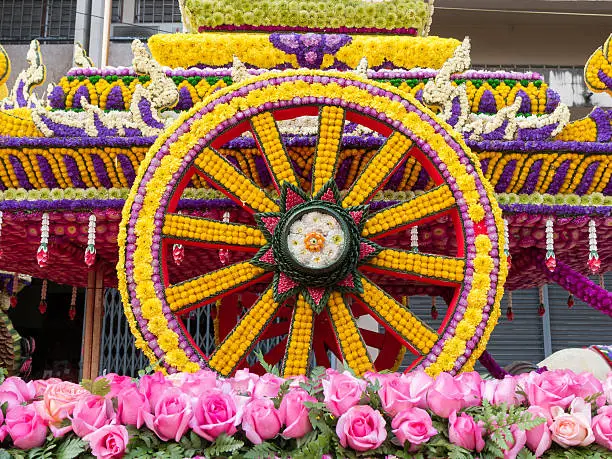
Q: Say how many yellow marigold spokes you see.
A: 12